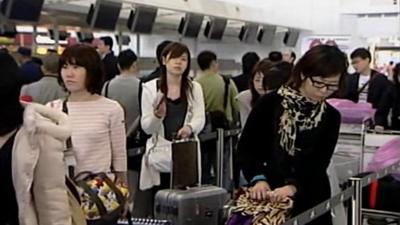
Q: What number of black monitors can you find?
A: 8